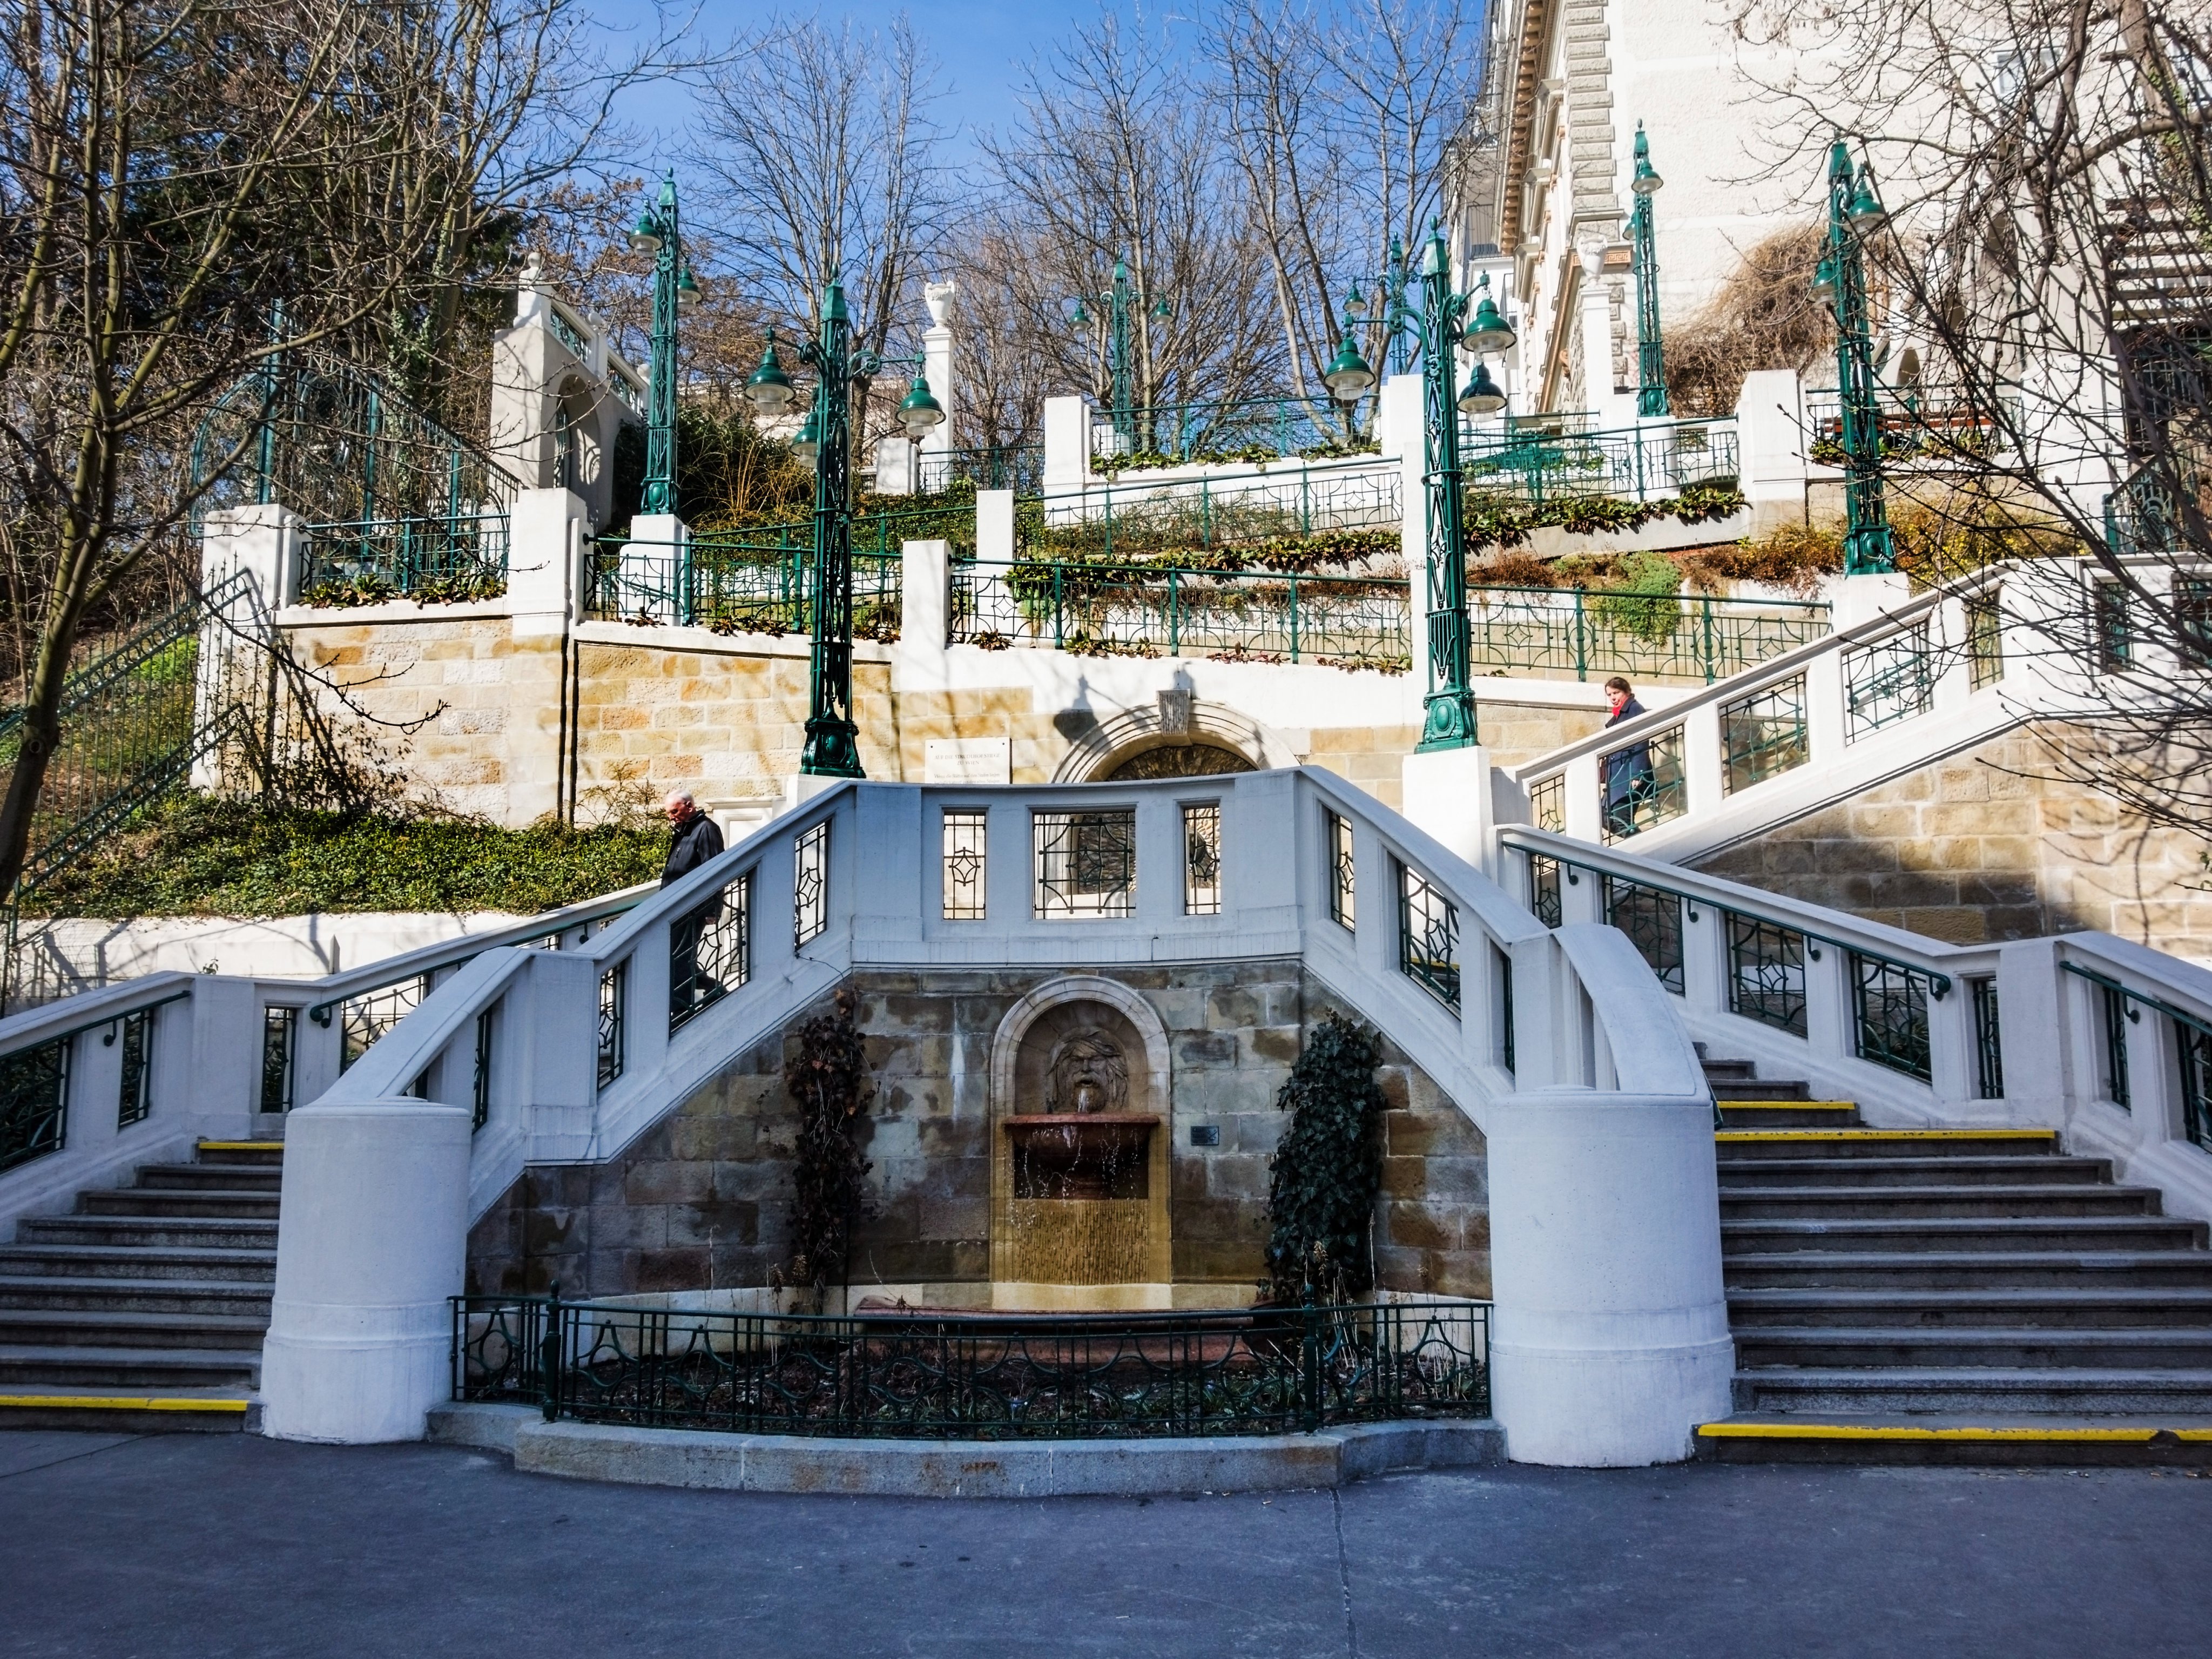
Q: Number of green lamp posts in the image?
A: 7